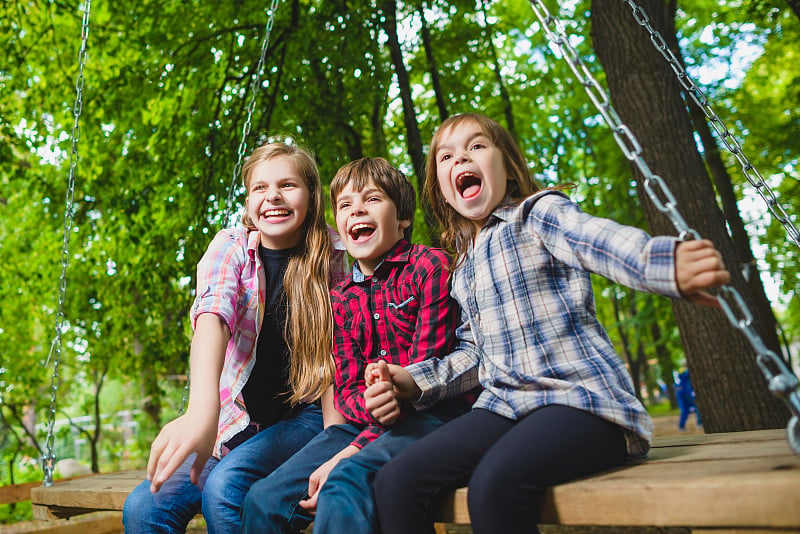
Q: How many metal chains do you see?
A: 4